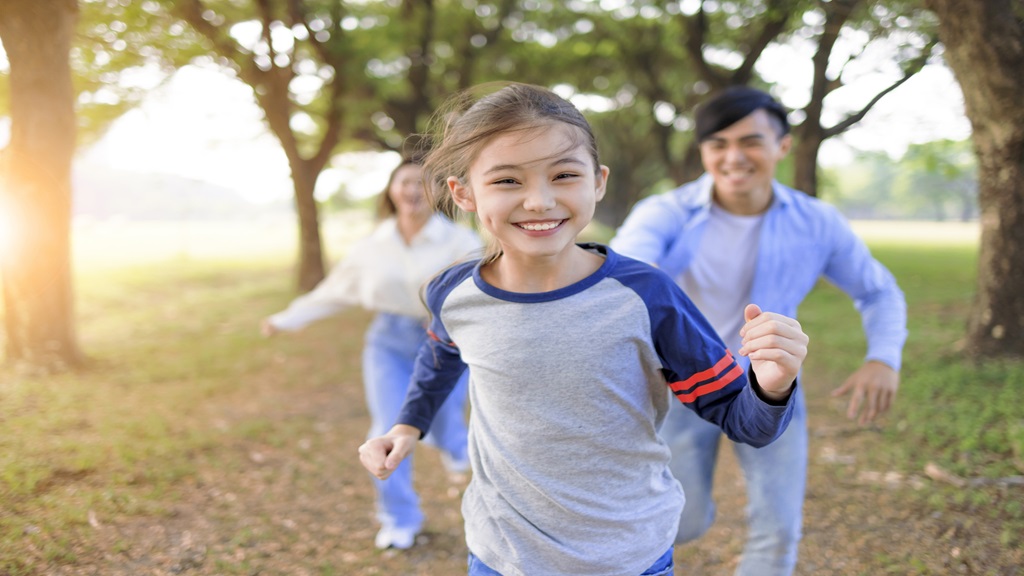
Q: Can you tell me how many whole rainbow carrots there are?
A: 0